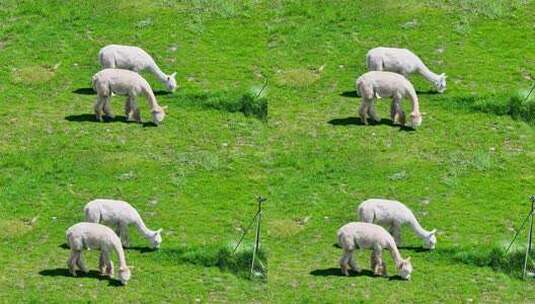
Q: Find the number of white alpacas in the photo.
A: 8